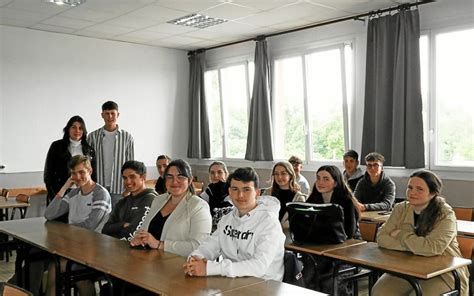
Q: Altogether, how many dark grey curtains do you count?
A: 3